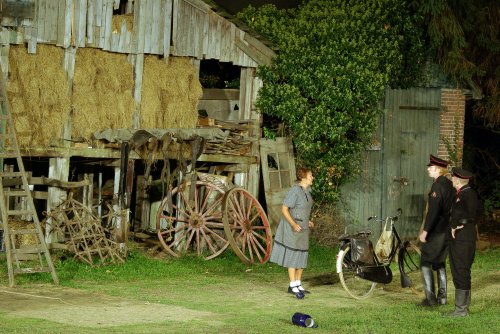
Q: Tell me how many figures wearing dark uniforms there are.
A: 2